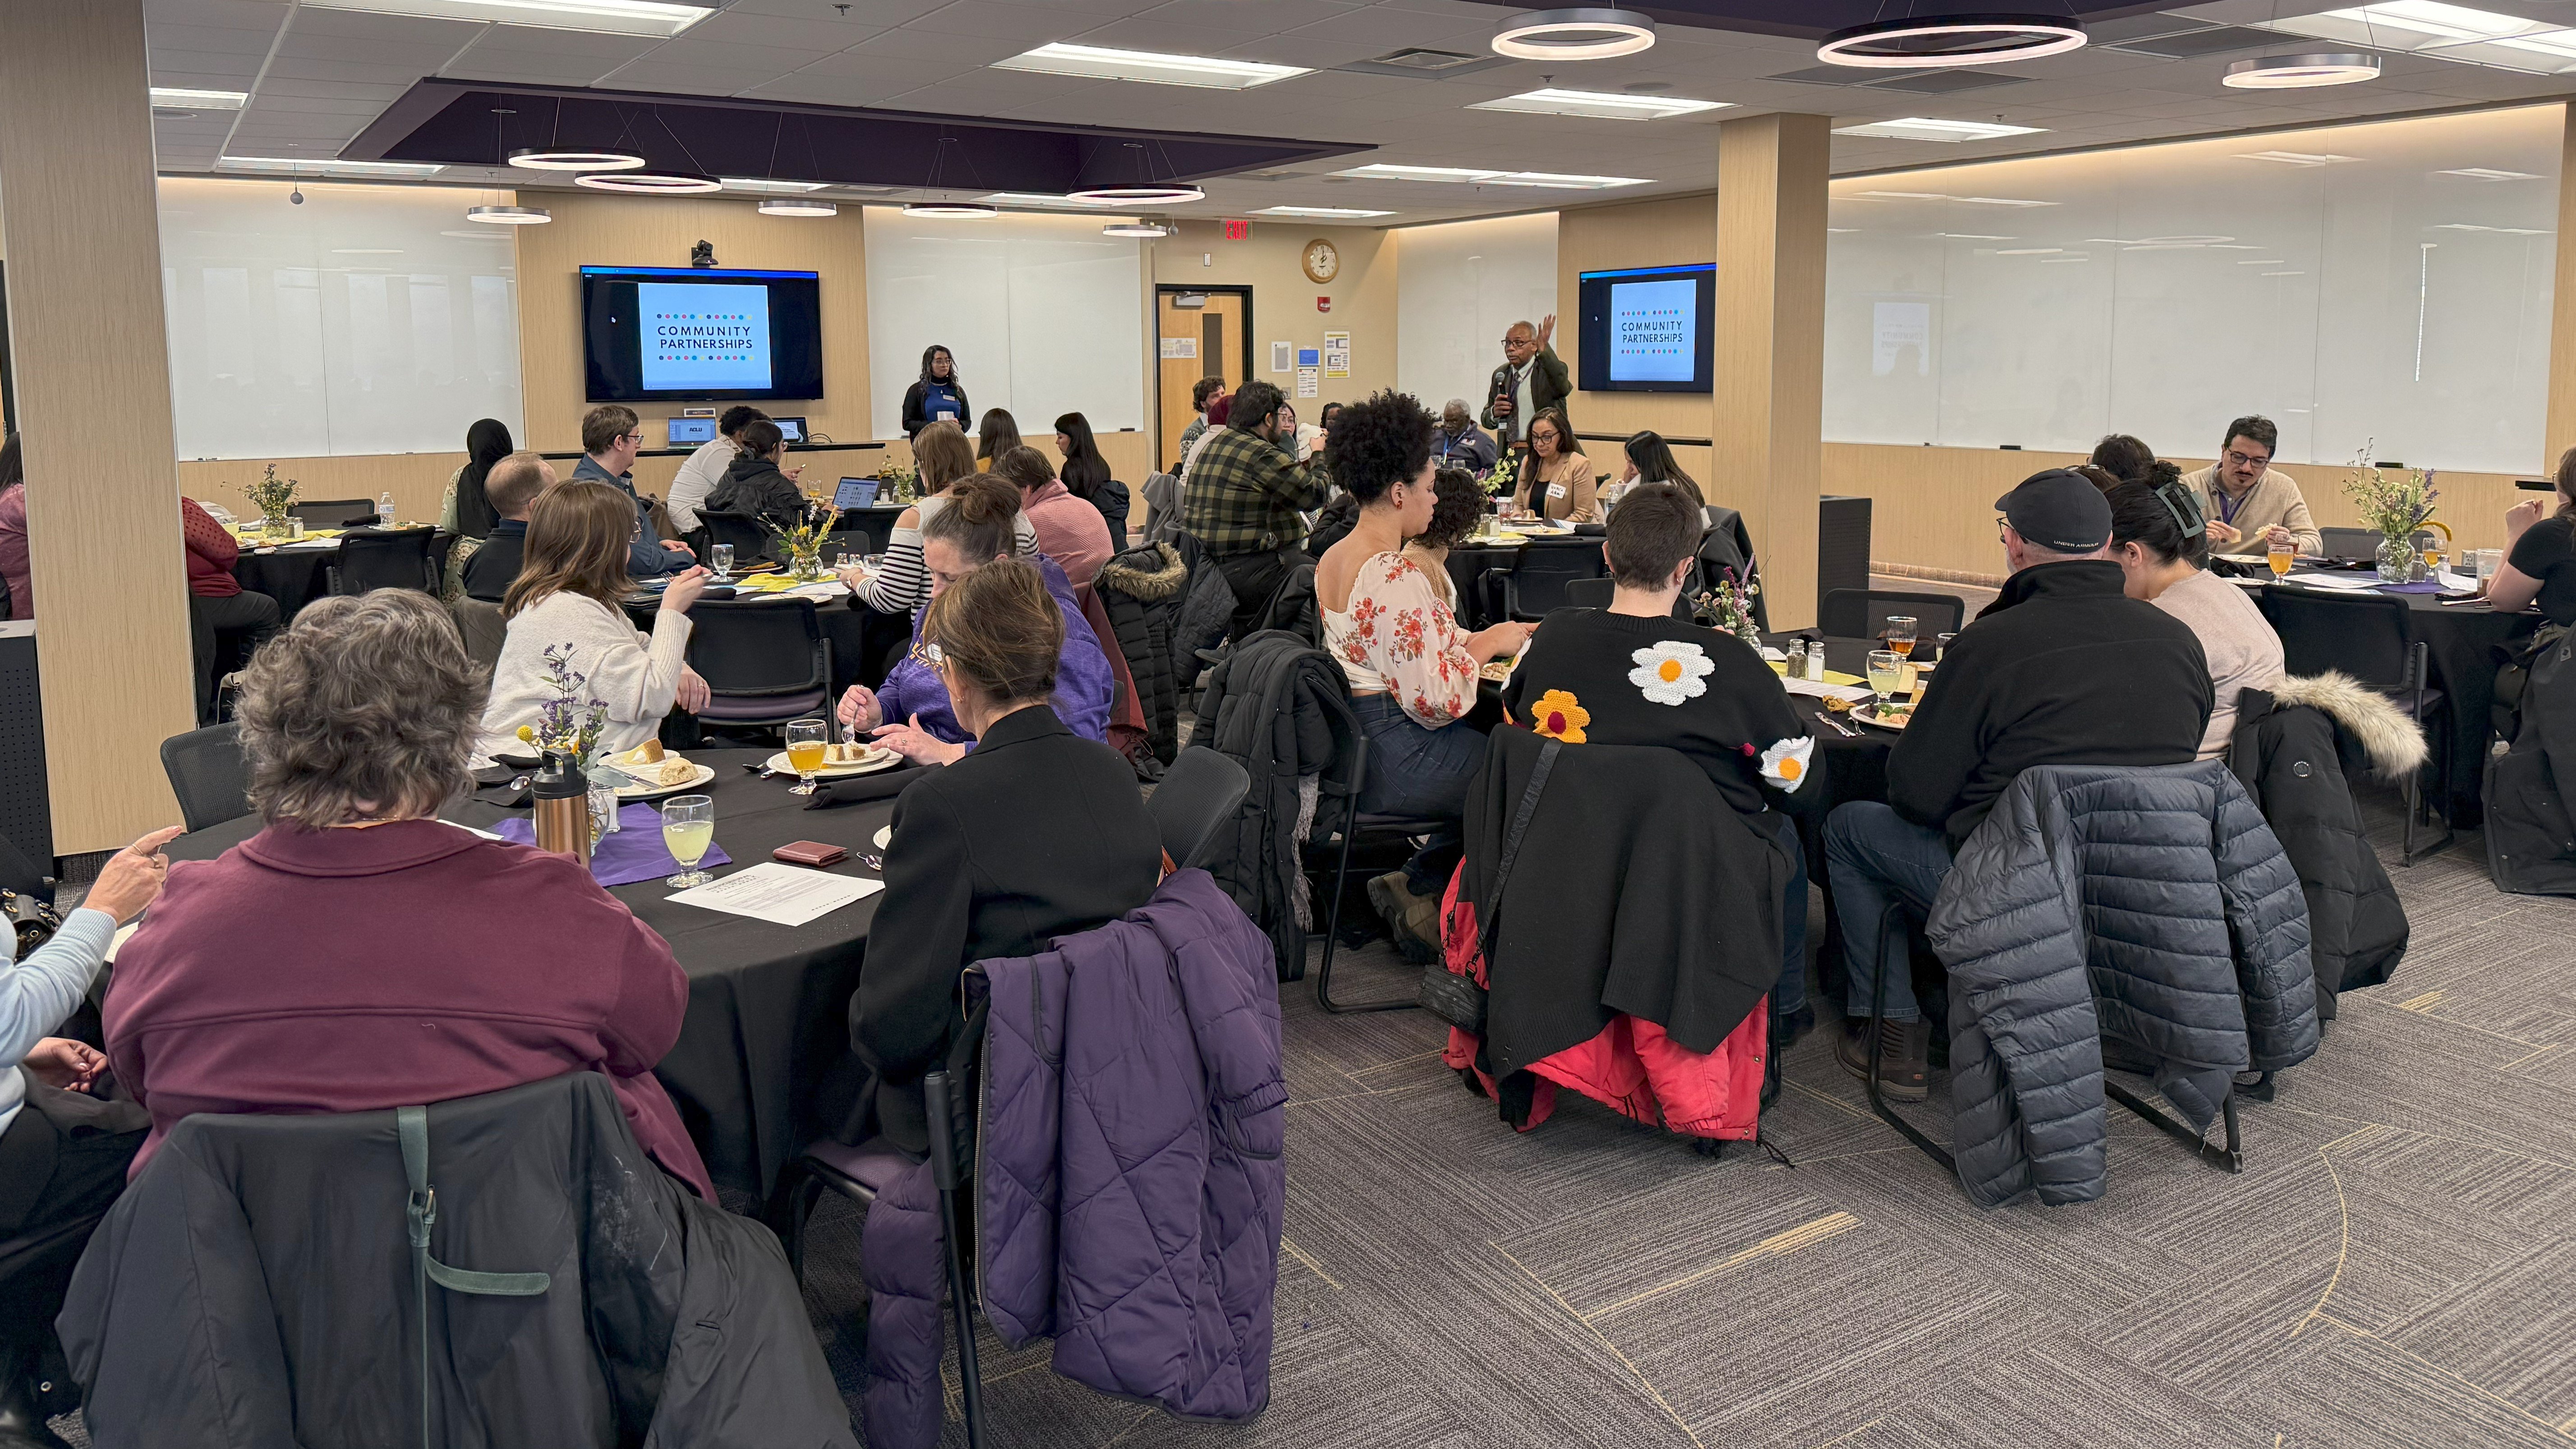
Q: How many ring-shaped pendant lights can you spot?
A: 10